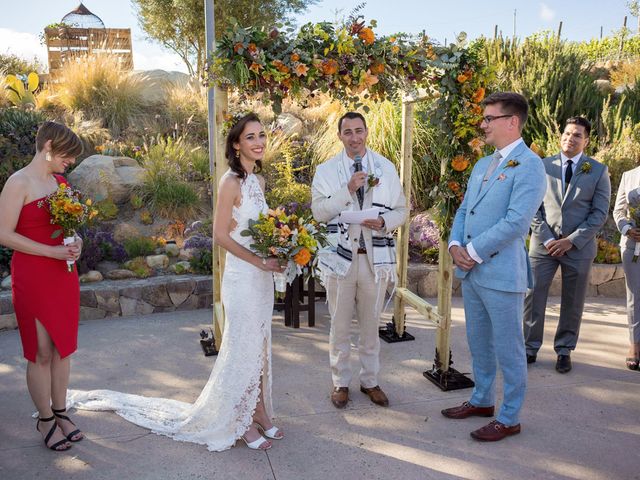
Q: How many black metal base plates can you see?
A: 3